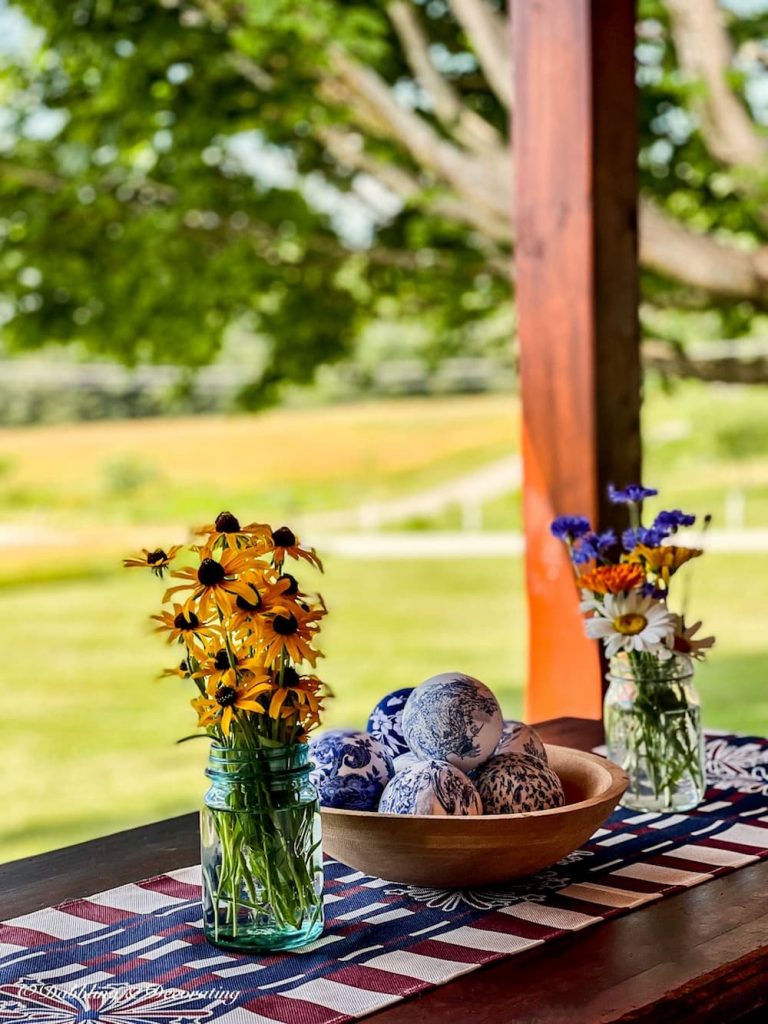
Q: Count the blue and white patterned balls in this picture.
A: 7